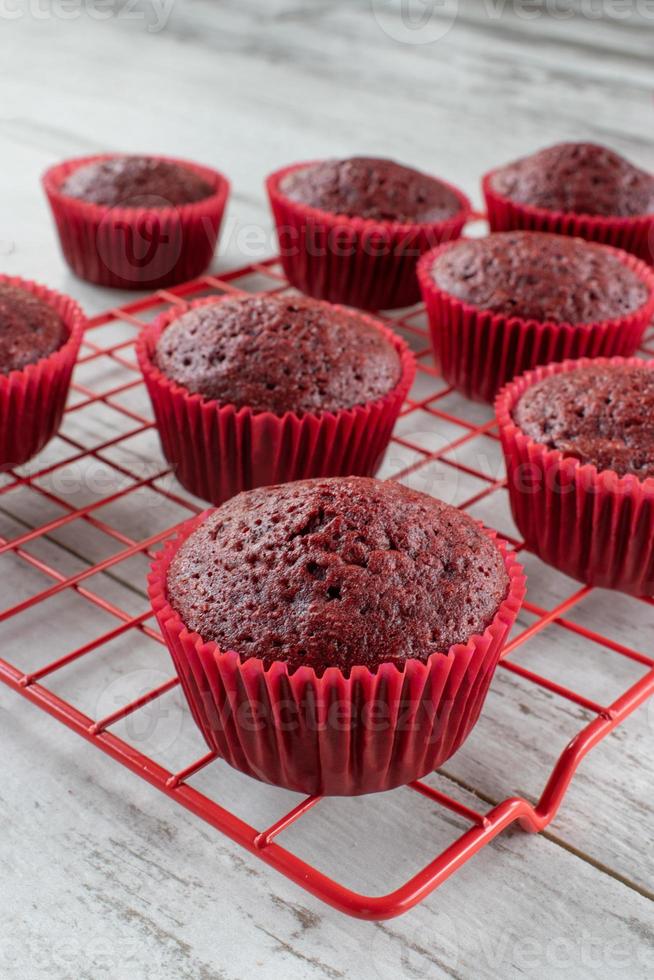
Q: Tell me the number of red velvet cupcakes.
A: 8